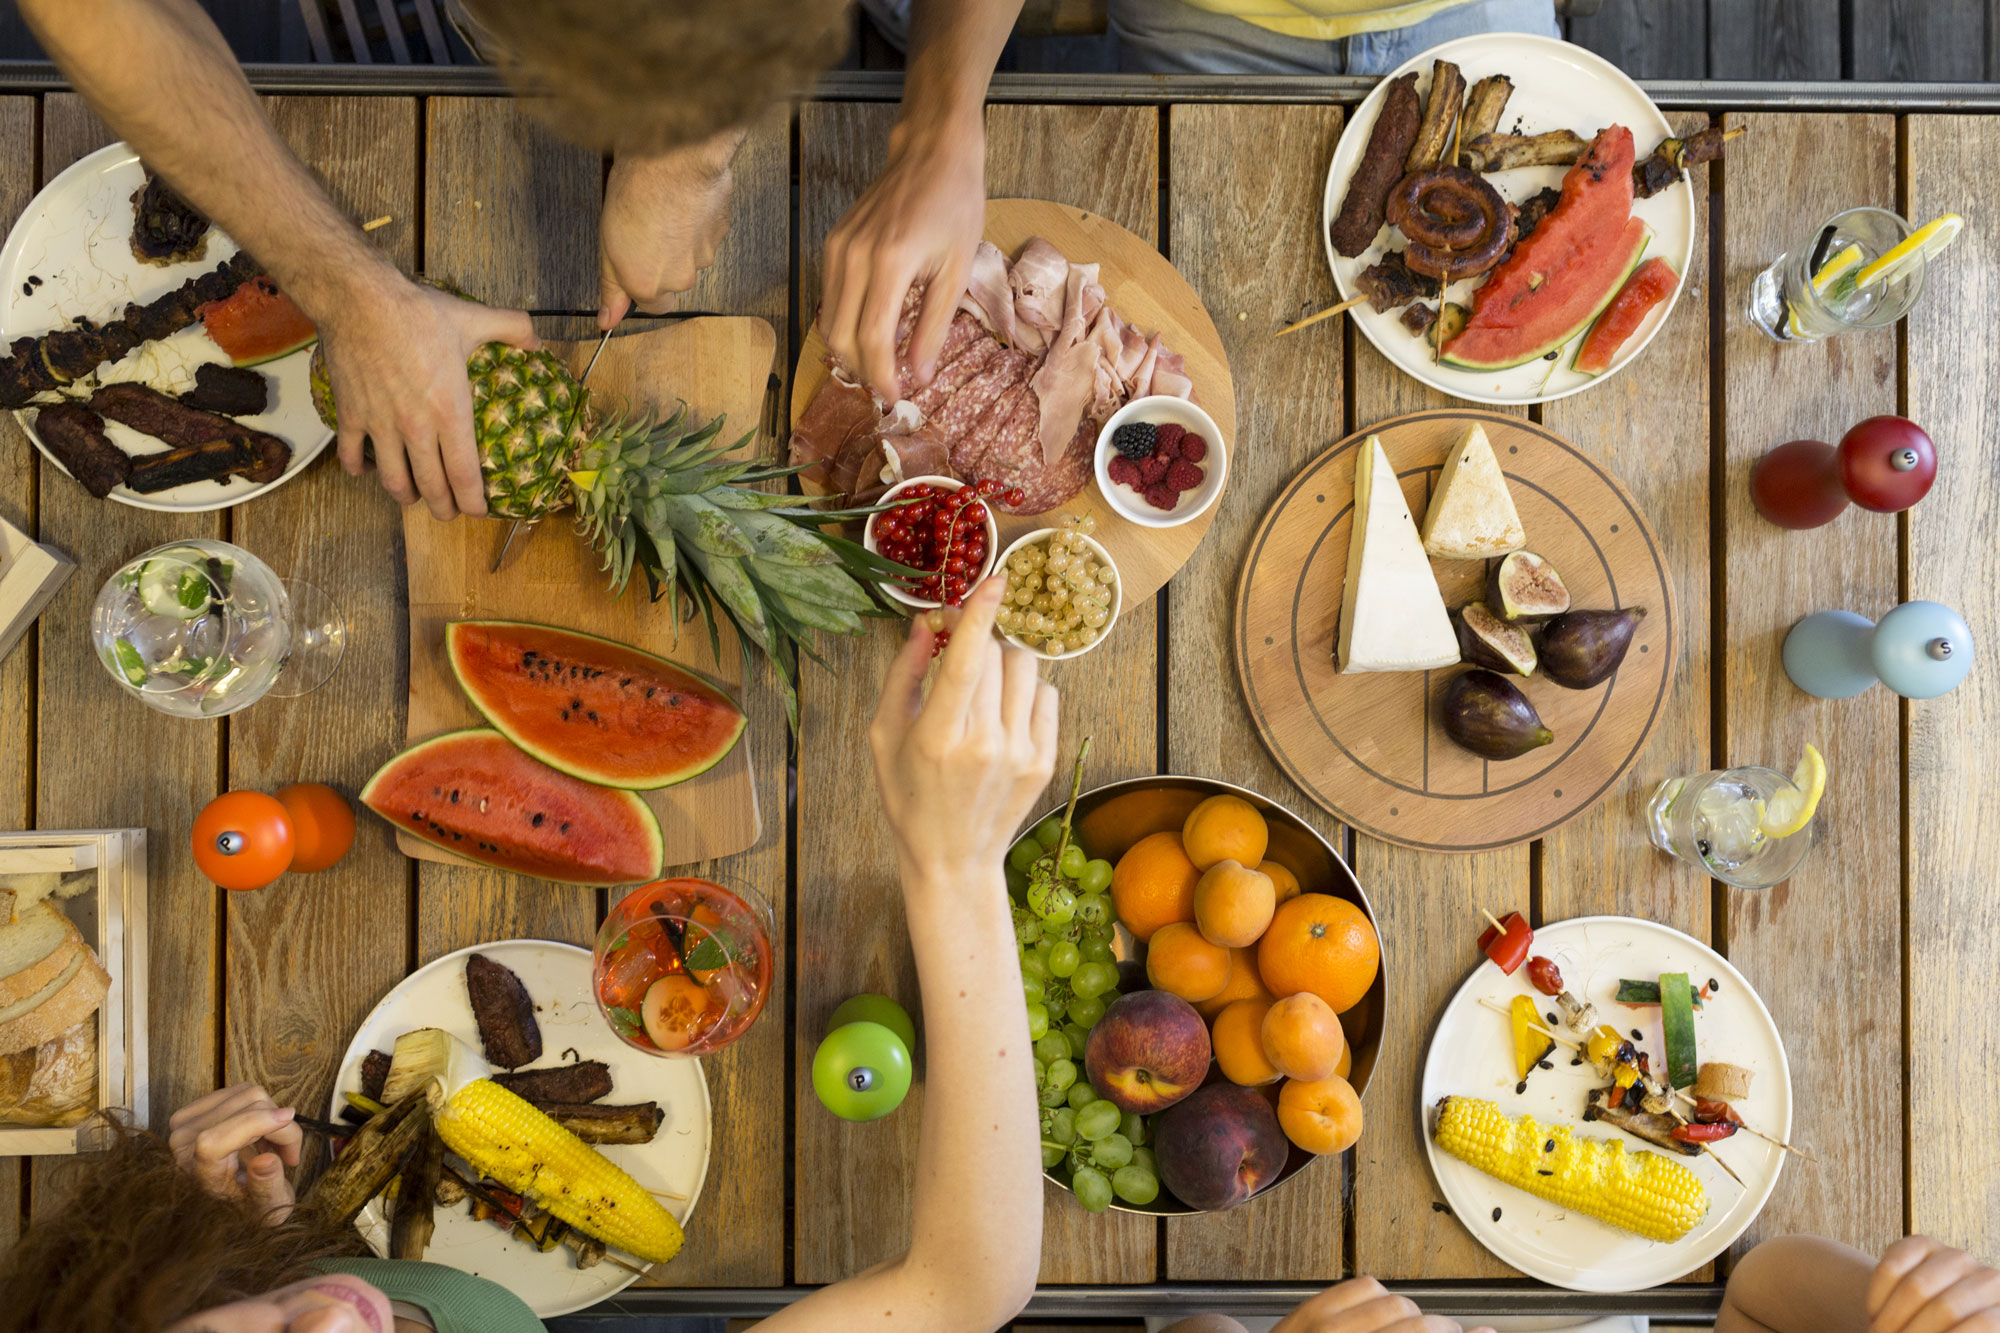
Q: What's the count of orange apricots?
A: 8